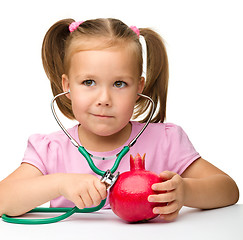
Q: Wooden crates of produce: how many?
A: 0